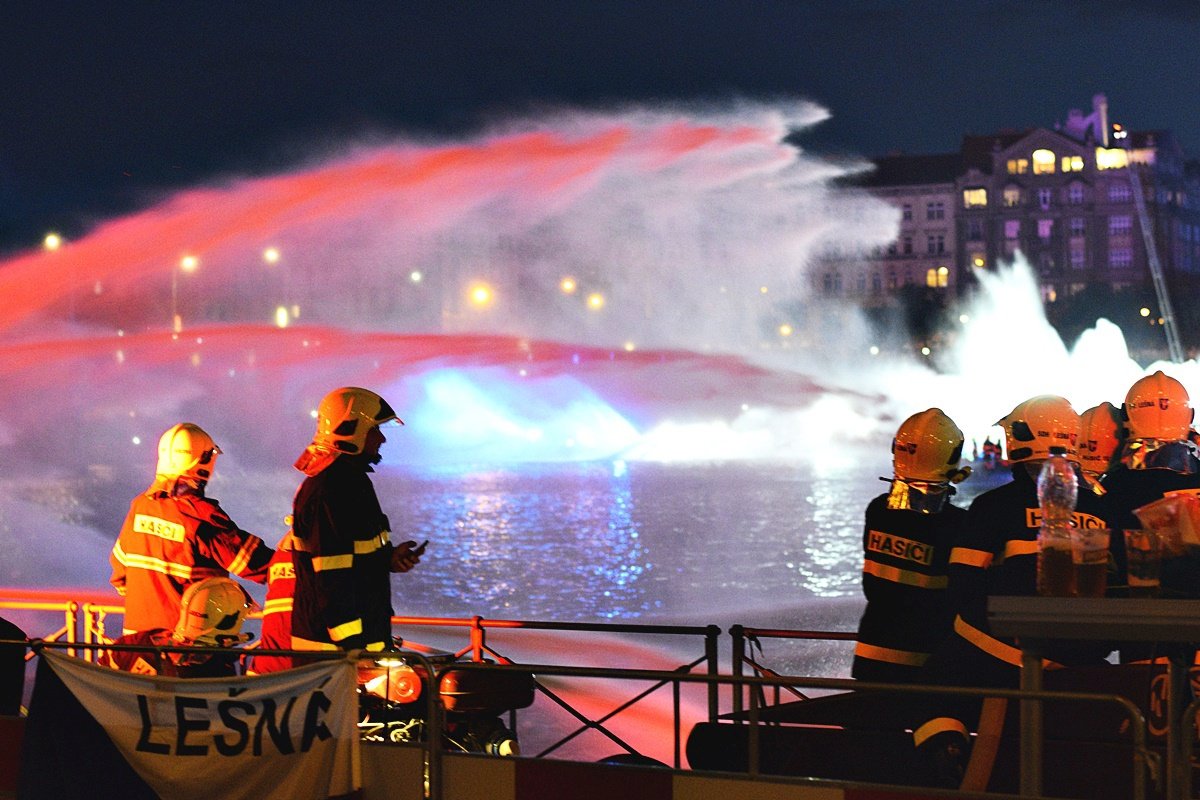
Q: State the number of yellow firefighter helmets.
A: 7